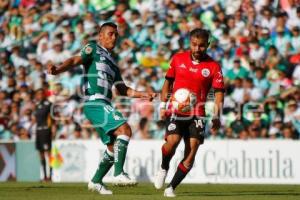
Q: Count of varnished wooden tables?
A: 0